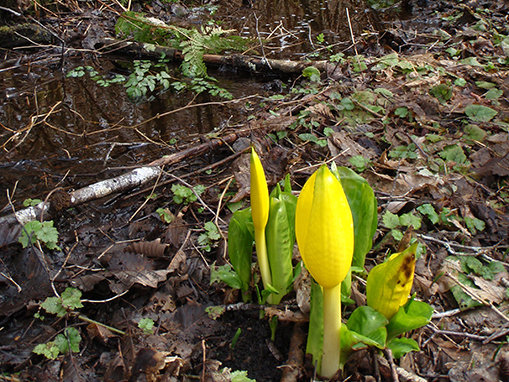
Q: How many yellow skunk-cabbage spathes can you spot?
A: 3